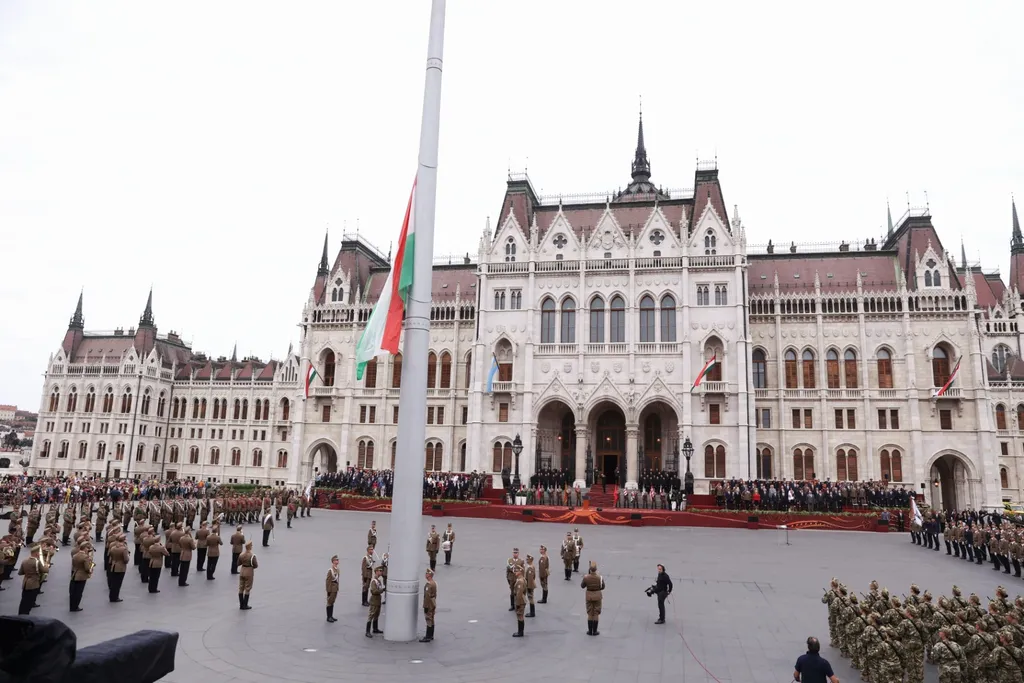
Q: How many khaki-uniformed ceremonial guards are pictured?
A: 15